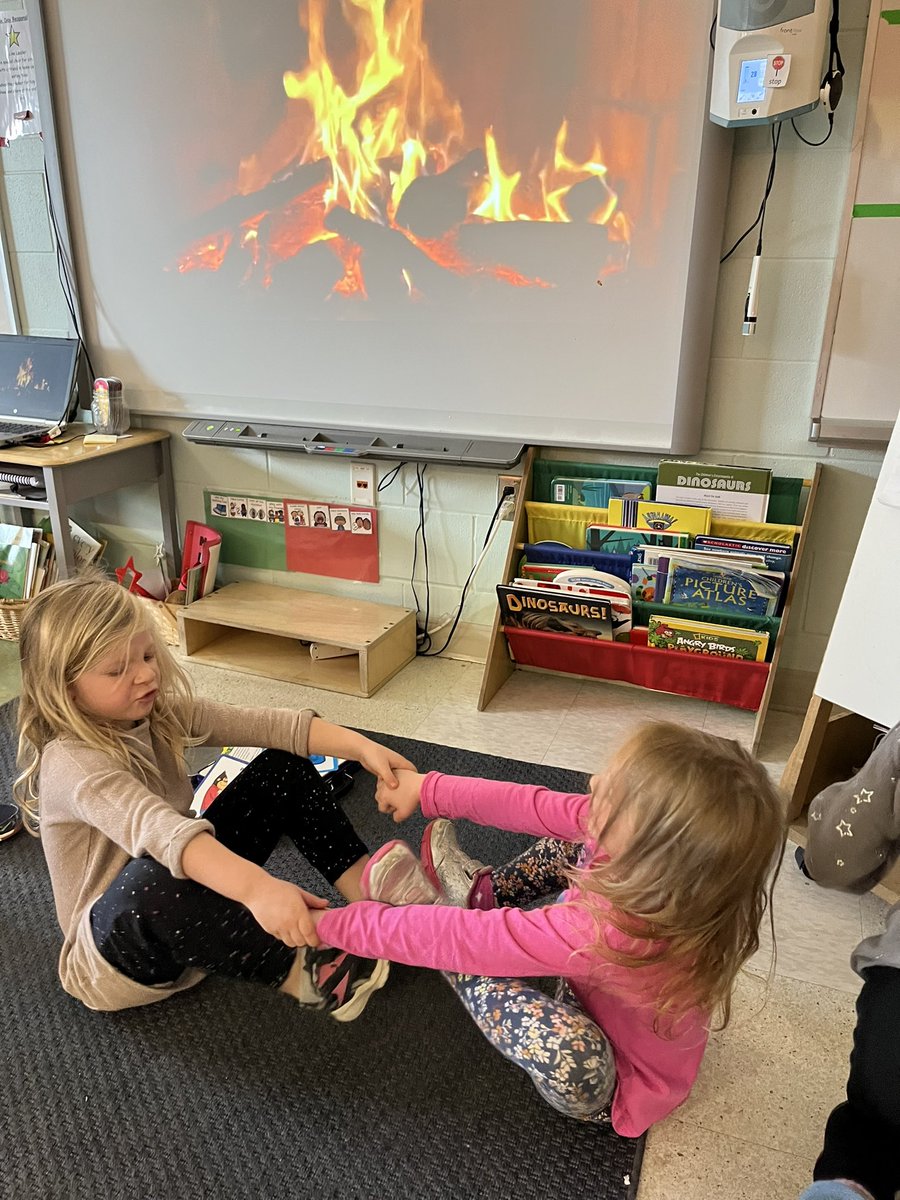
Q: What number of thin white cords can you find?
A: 1